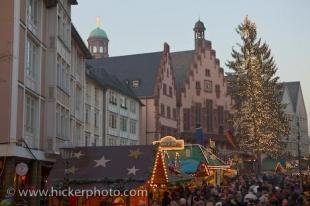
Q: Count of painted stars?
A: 5